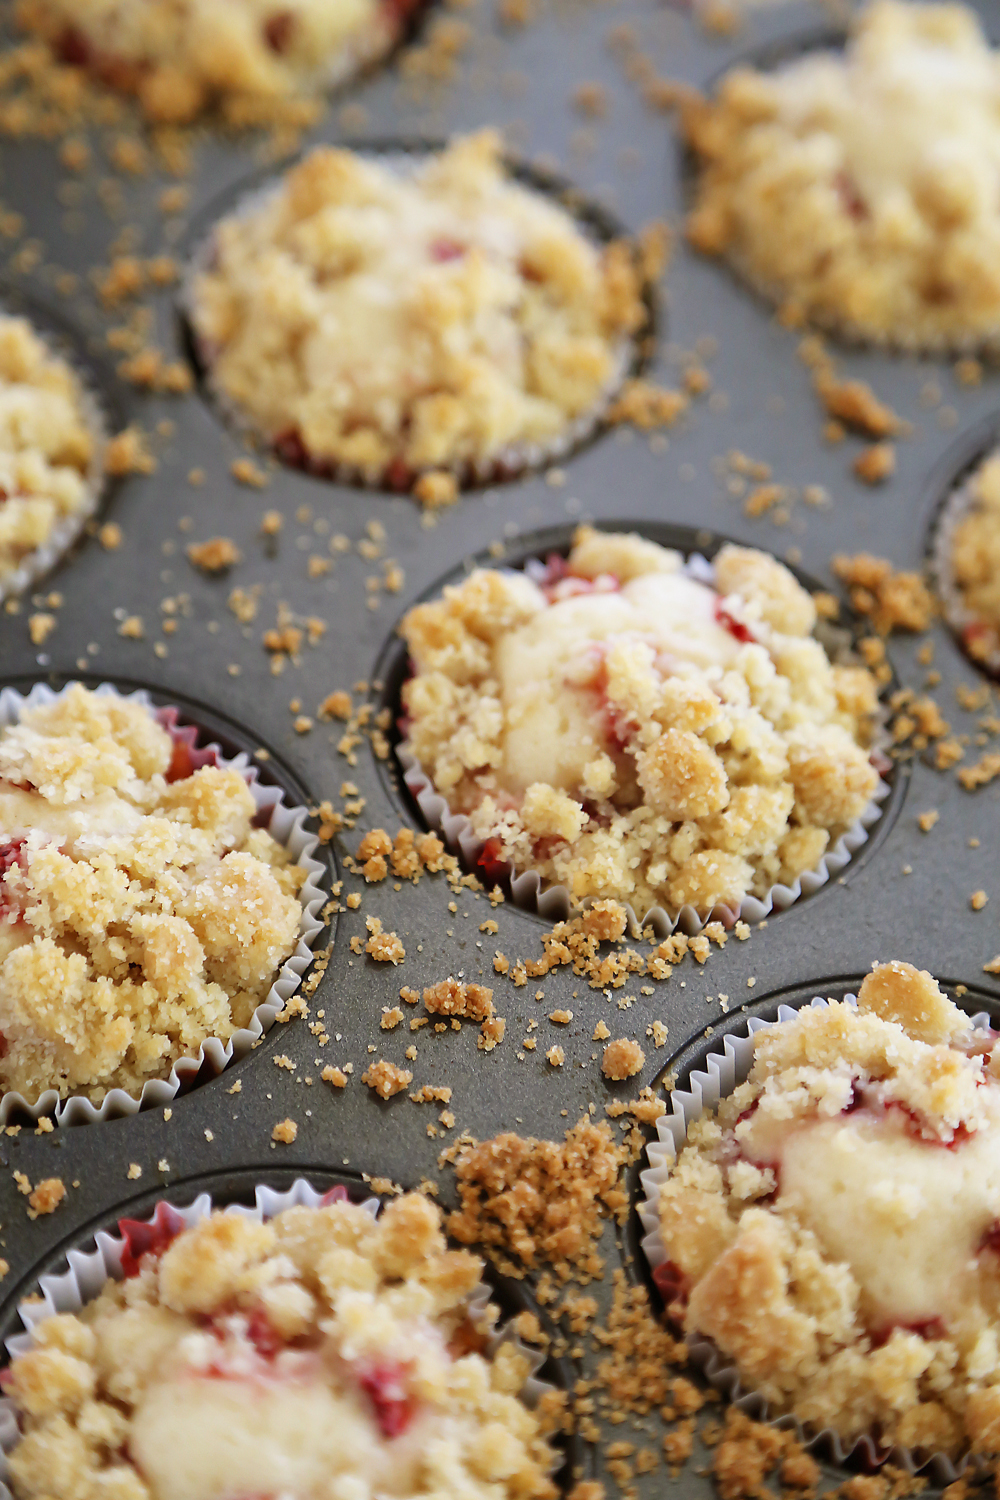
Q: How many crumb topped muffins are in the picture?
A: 9